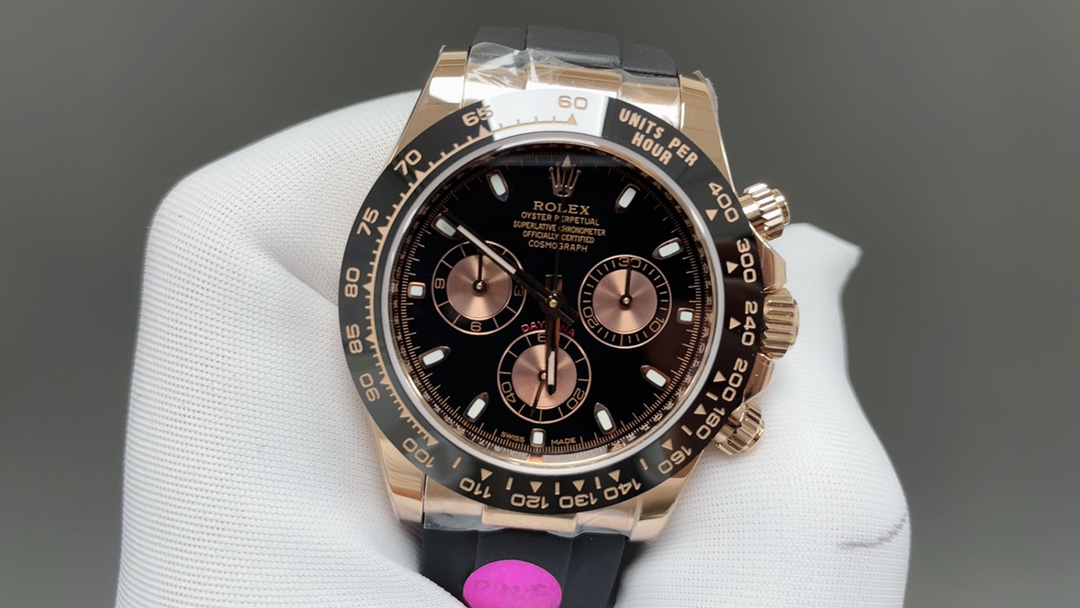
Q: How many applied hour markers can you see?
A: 11